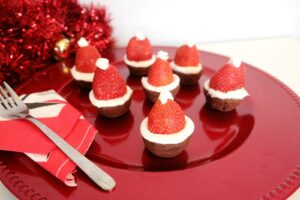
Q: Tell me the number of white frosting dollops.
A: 7